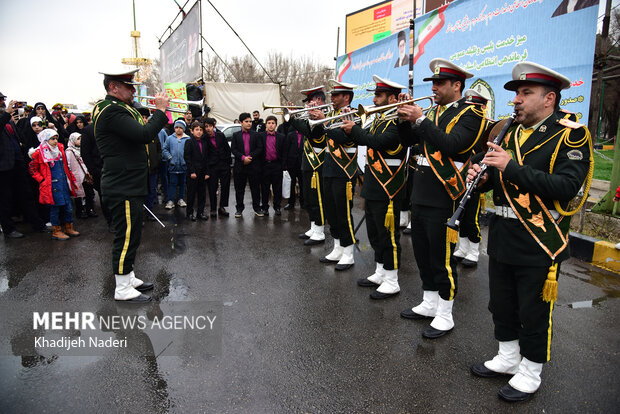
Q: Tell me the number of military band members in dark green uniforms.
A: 7